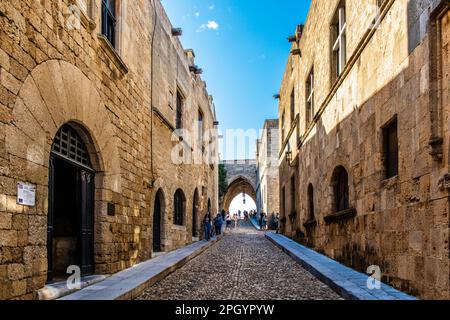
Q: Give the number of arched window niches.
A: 3